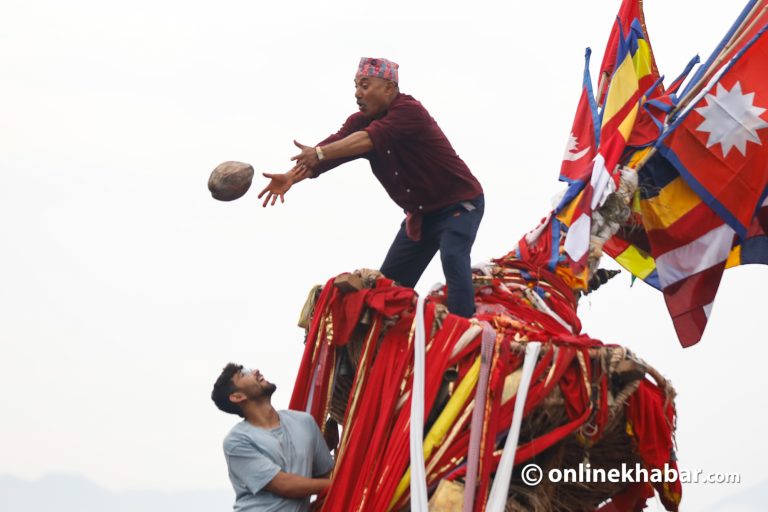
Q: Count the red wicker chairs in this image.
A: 0